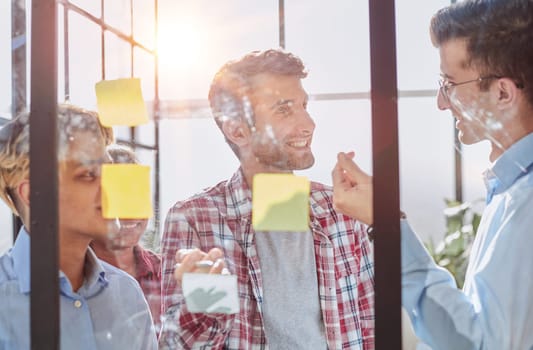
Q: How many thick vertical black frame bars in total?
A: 2